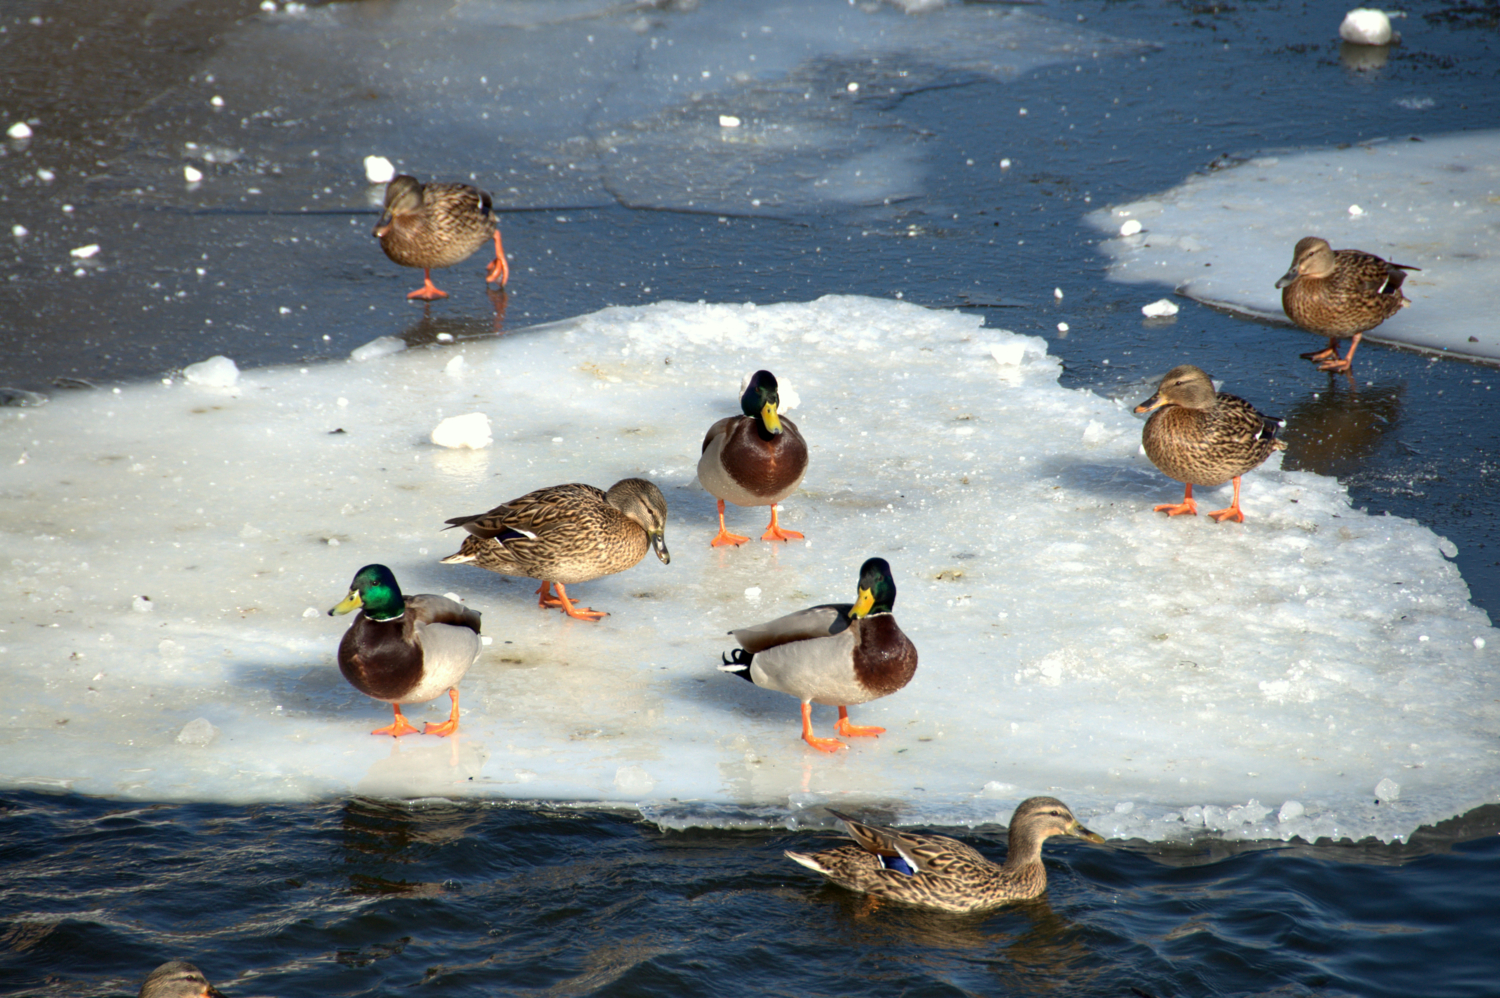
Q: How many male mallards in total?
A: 3